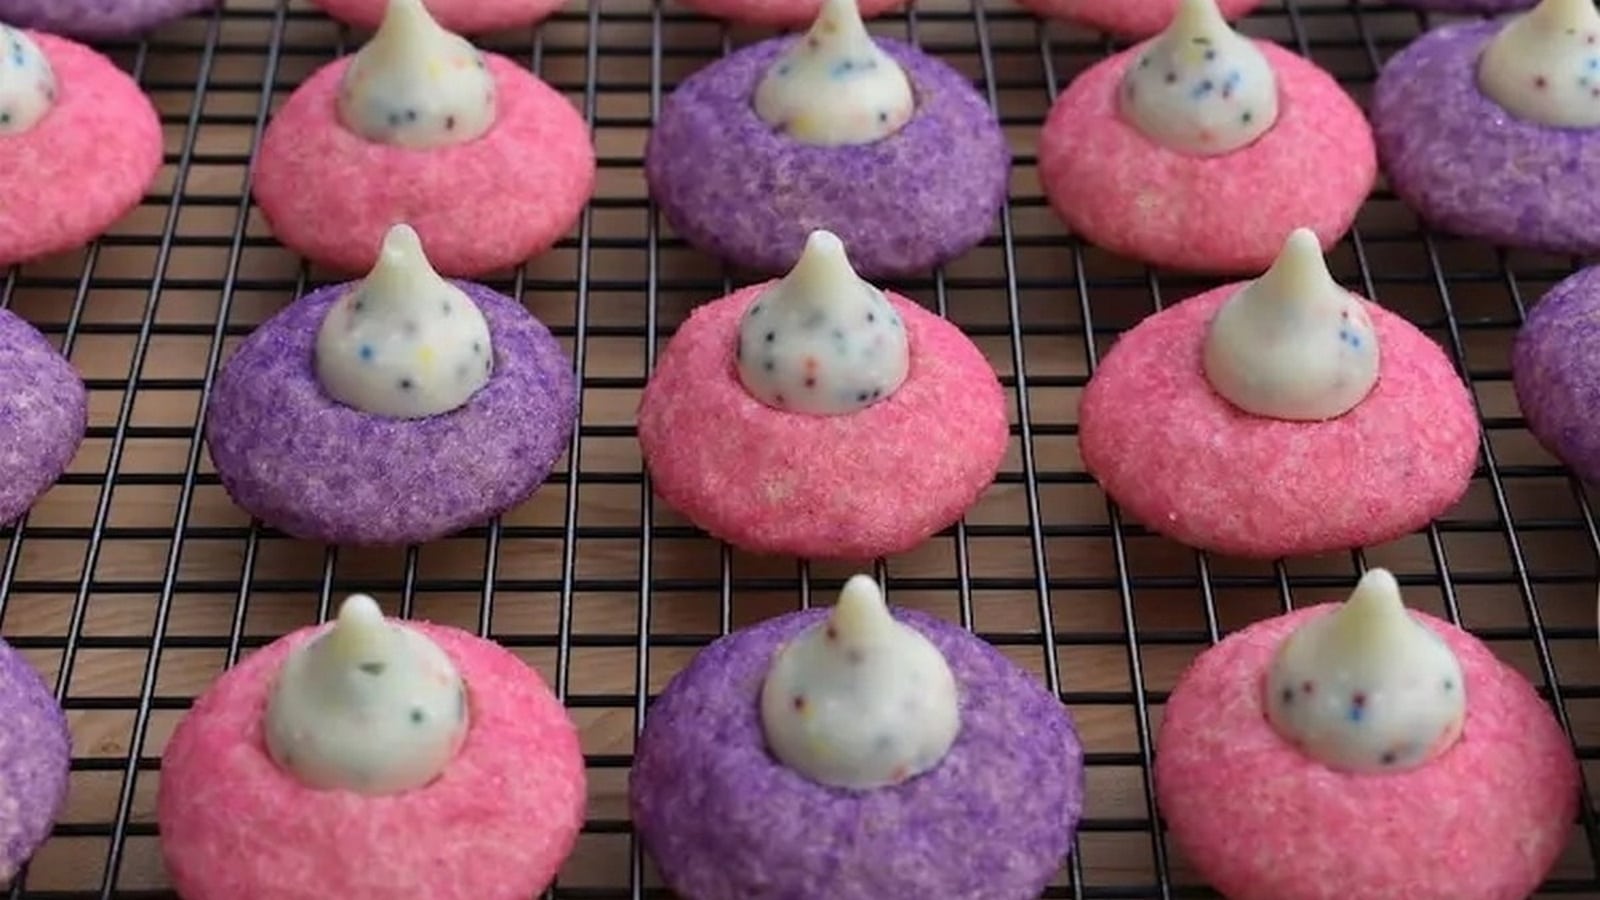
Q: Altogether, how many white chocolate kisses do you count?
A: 11